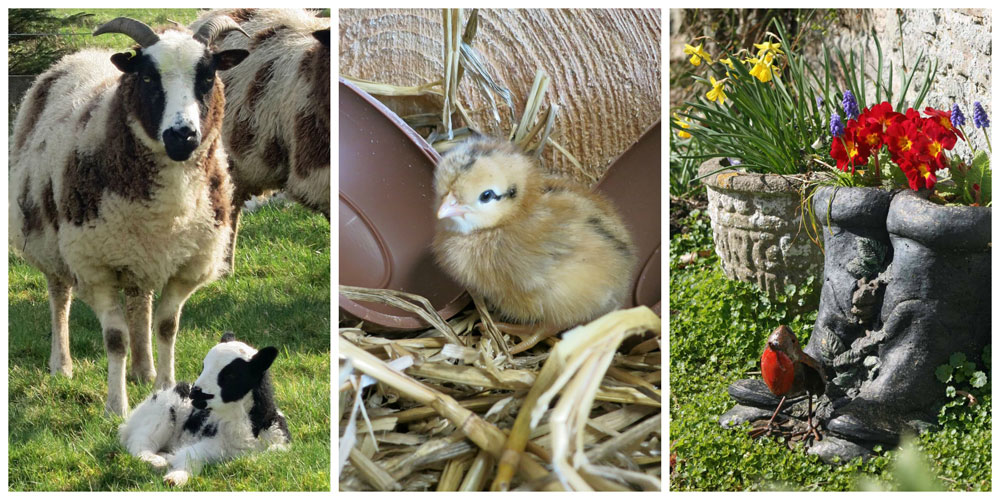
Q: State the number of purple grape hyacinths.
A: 4